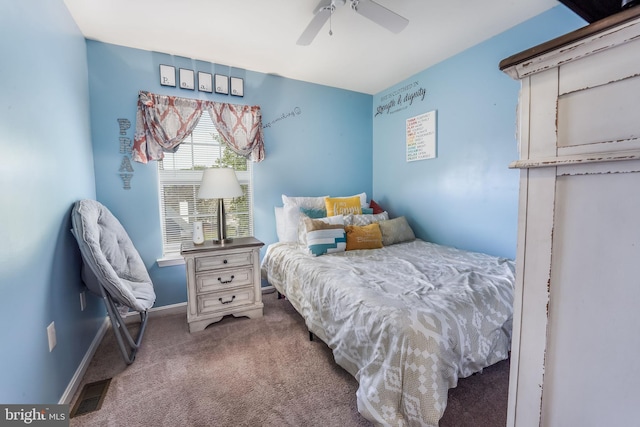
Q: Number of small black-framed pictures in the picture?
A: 5